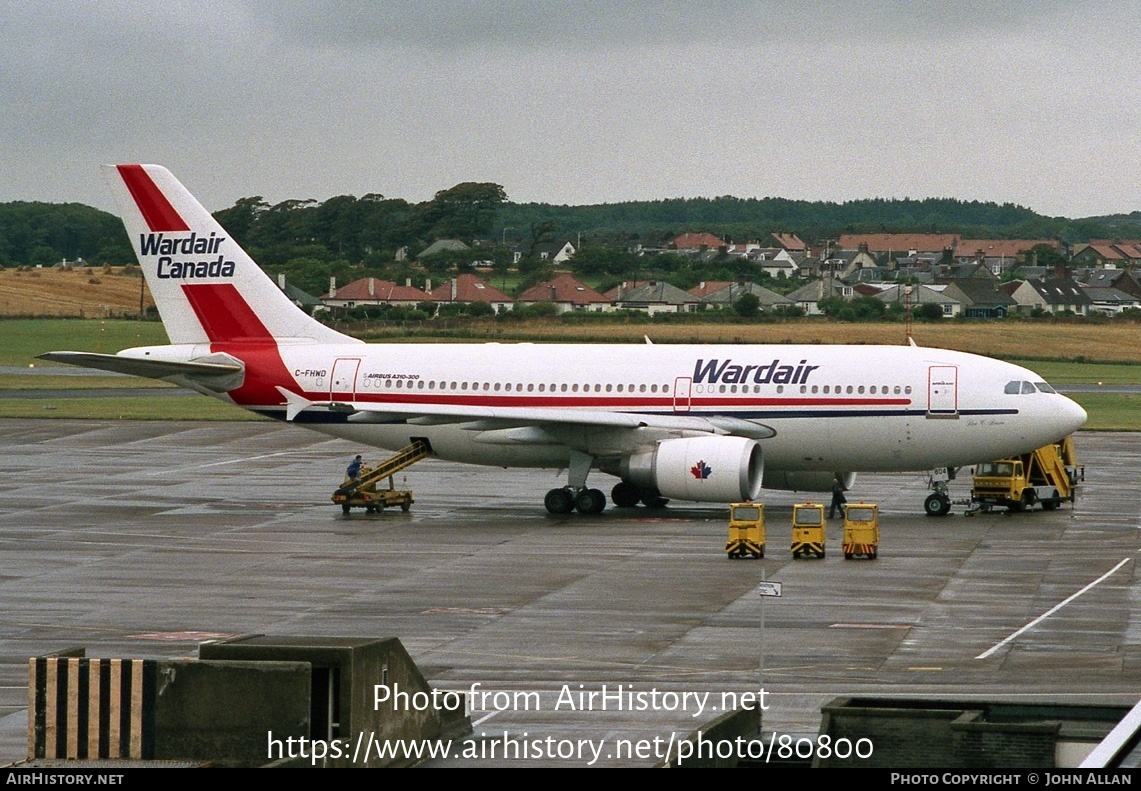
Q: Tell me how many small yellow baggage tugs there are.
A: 3